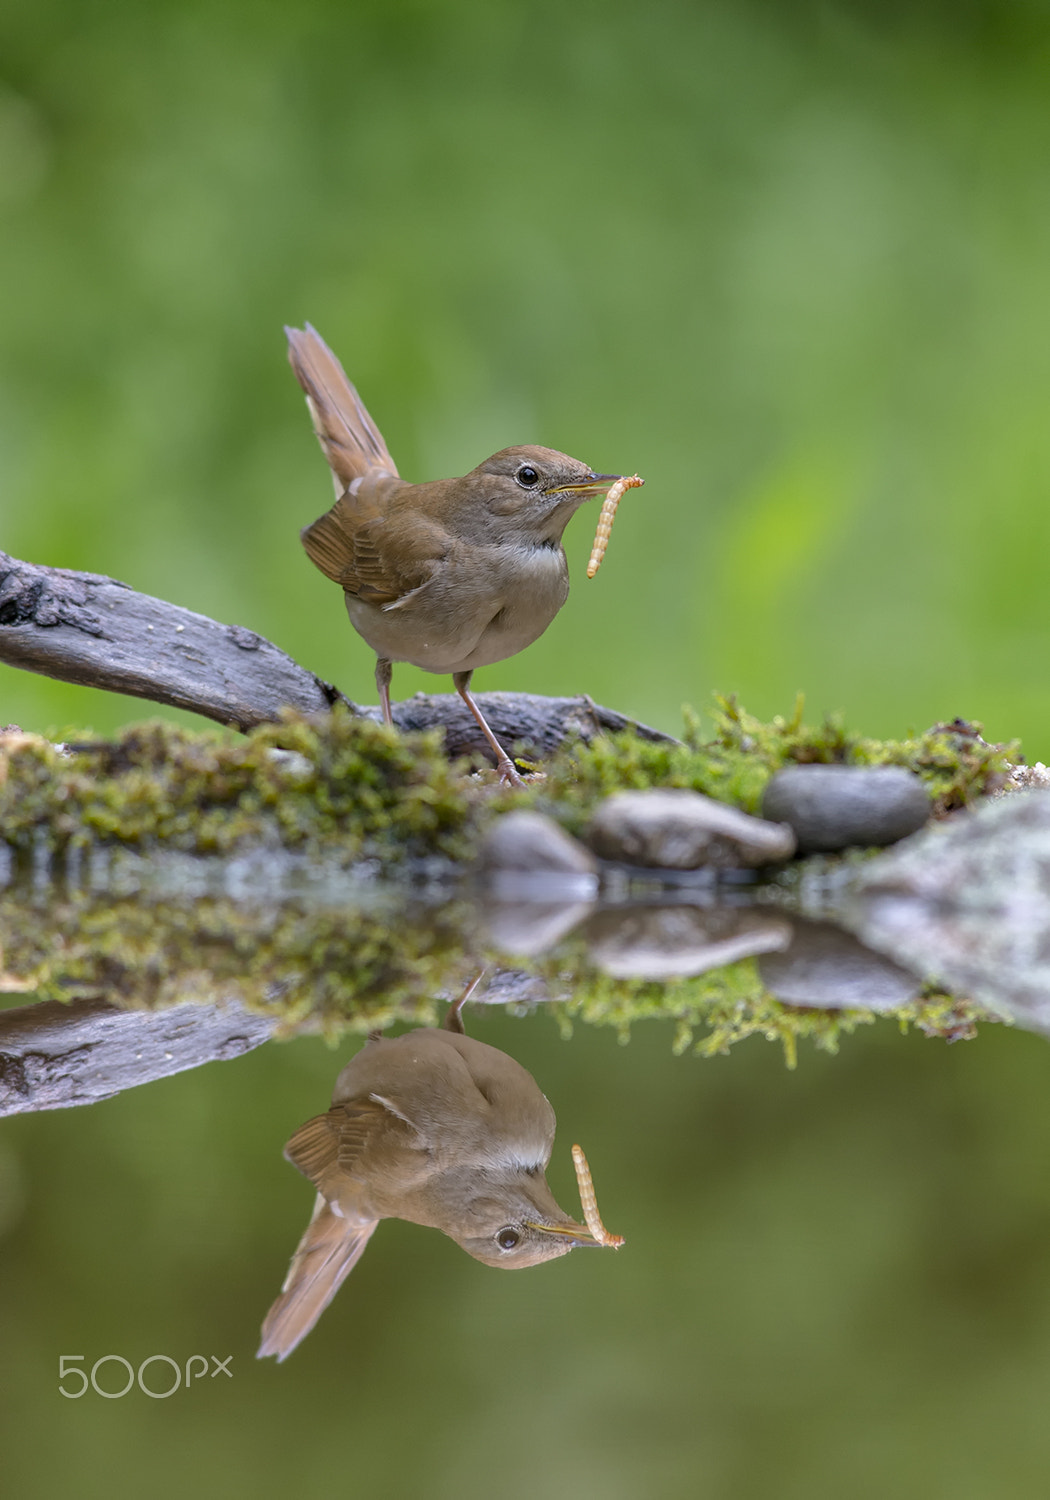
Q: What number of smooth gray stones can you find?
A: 3